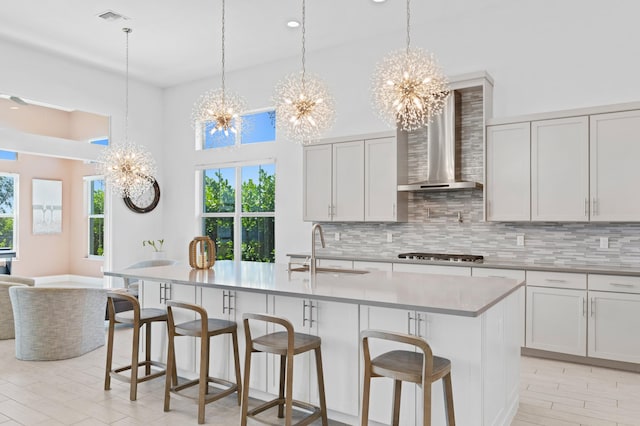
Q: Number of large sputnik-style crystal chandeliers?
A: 4